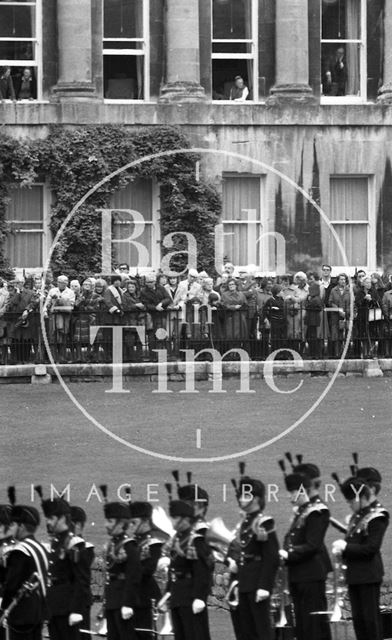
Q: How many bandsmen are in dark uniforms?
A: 13